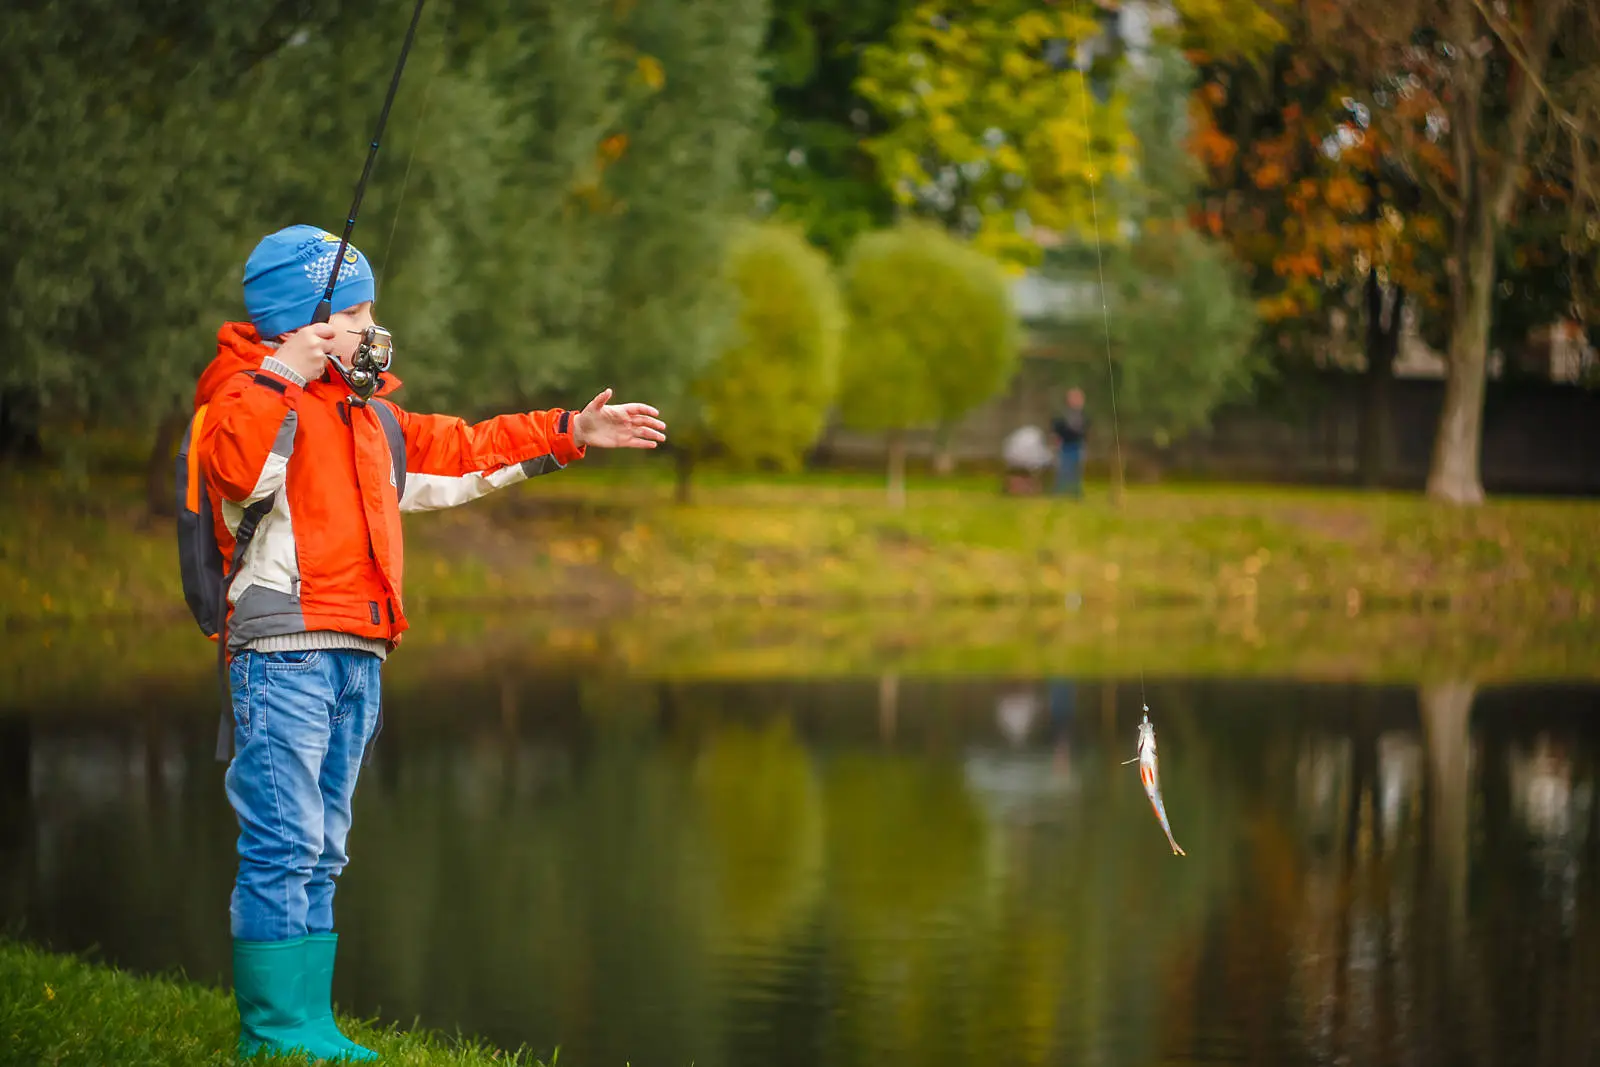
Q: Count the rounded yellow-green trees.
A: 2